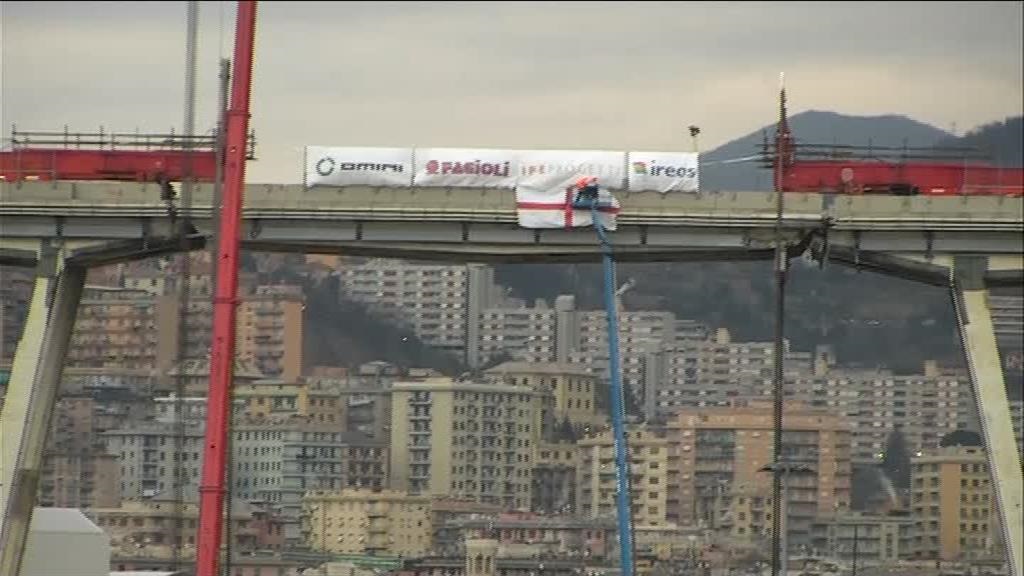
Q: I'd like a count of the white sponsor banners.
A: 4